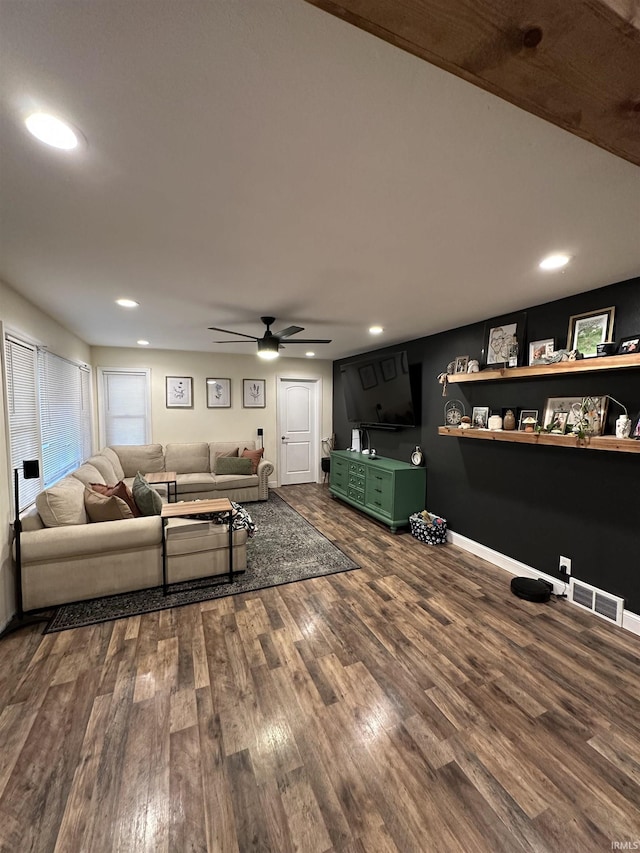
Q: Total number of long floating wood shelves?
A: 2